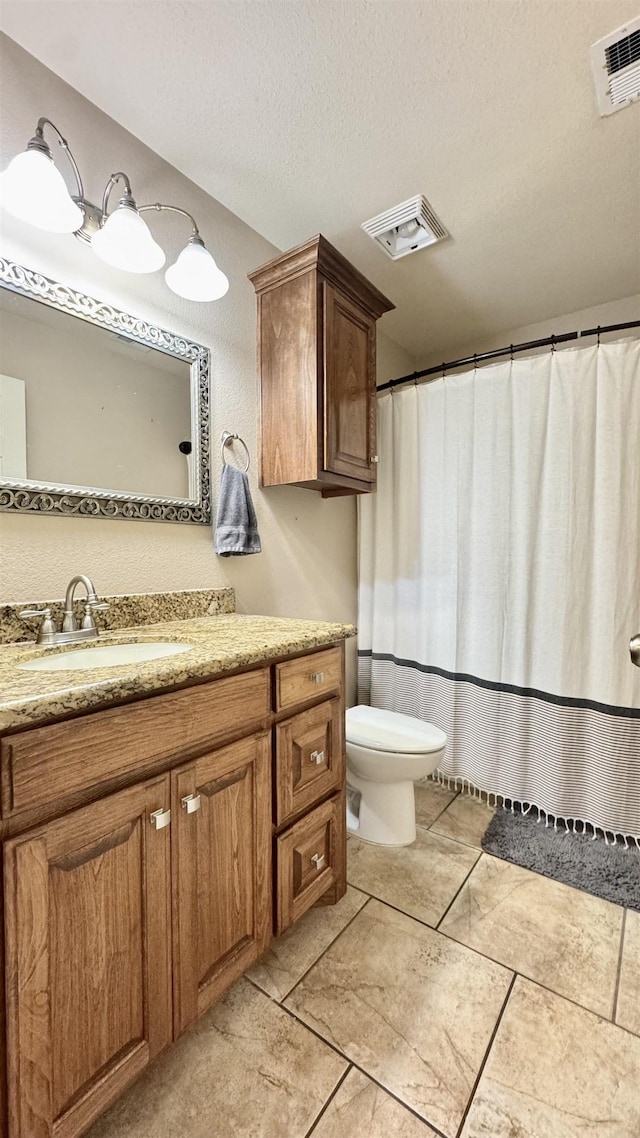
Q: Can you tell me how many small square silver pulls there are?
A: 6